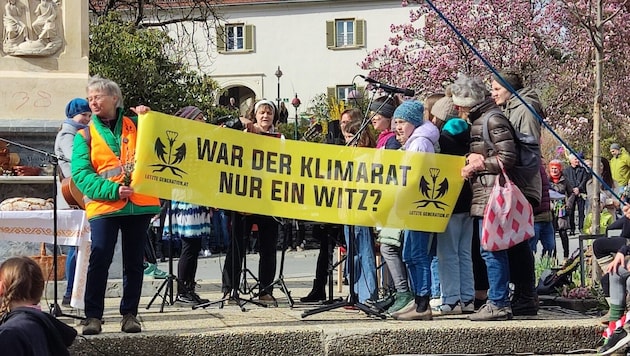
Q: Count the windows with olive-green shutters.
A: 3